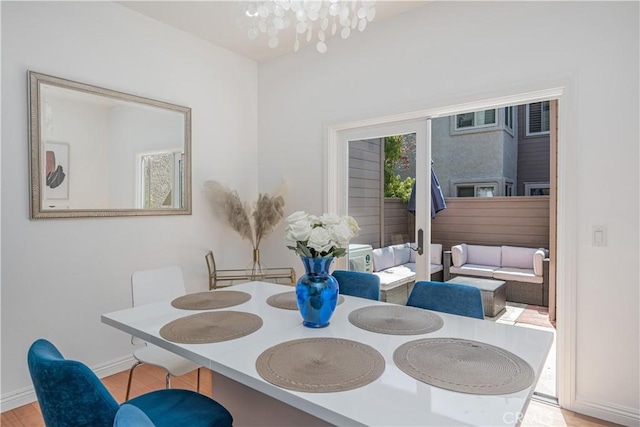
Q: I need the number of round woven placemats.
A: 6